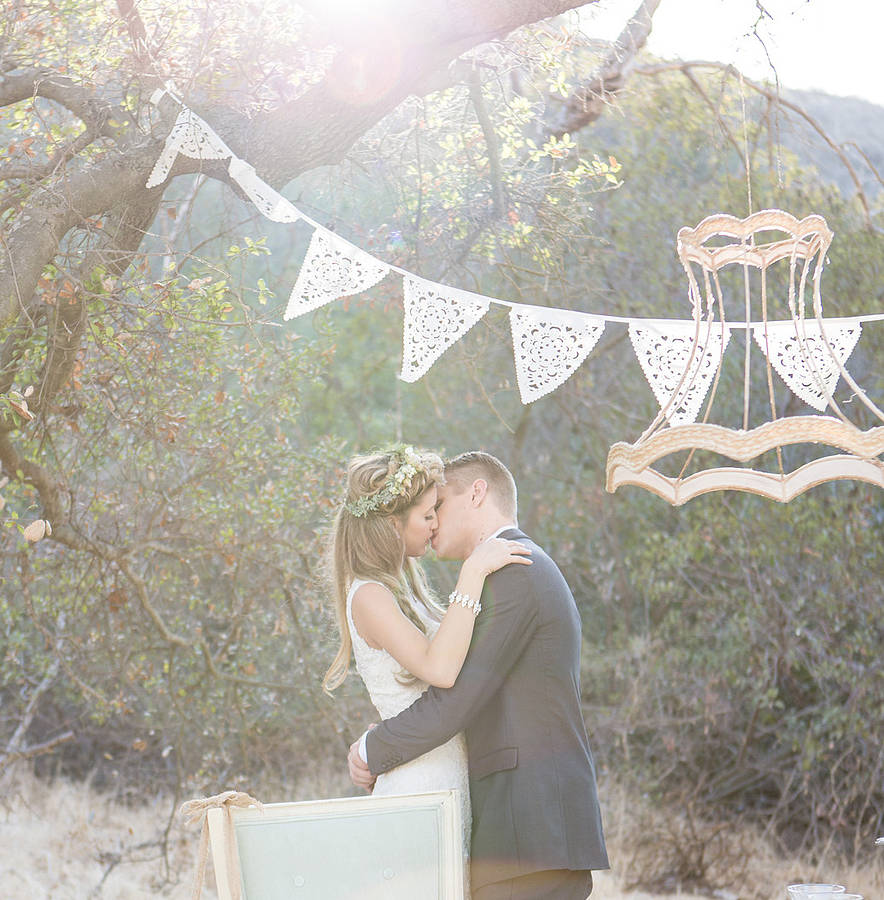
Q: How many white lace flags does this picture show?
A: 7